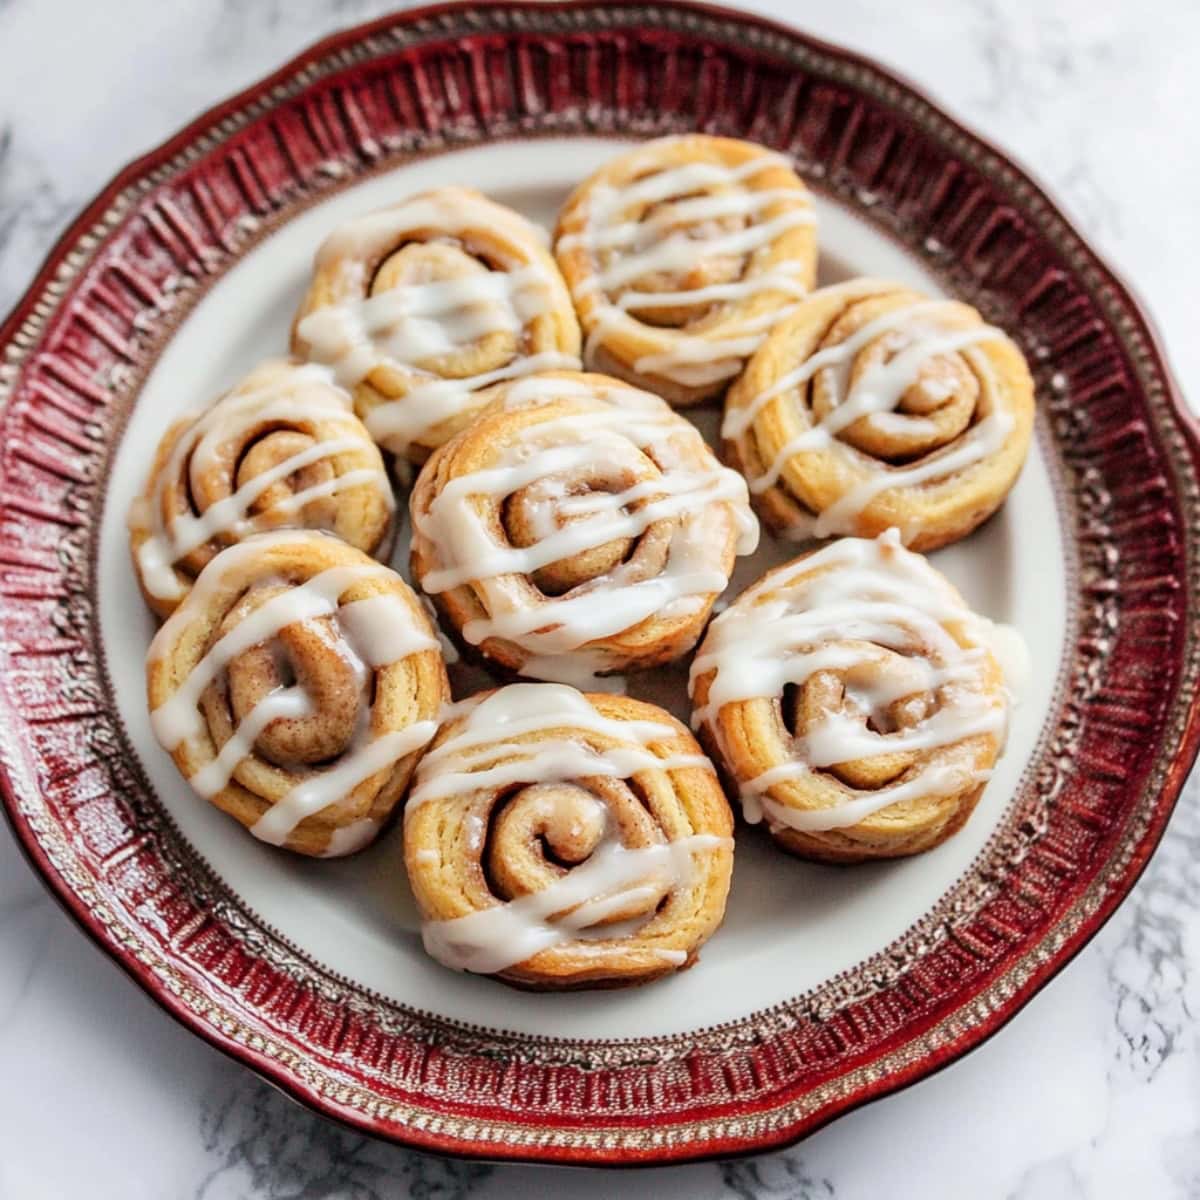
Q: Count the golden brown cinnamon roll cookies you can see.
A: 8